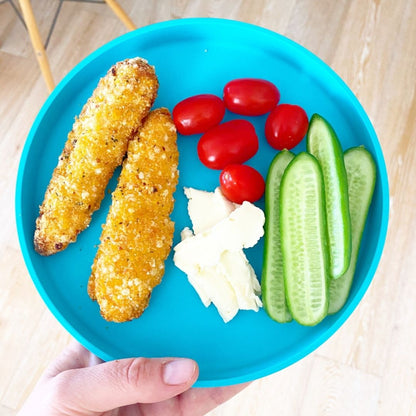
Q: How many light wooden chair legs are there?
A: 2